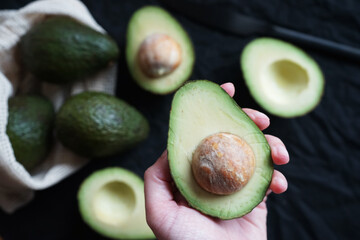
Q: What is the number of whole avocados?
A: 3